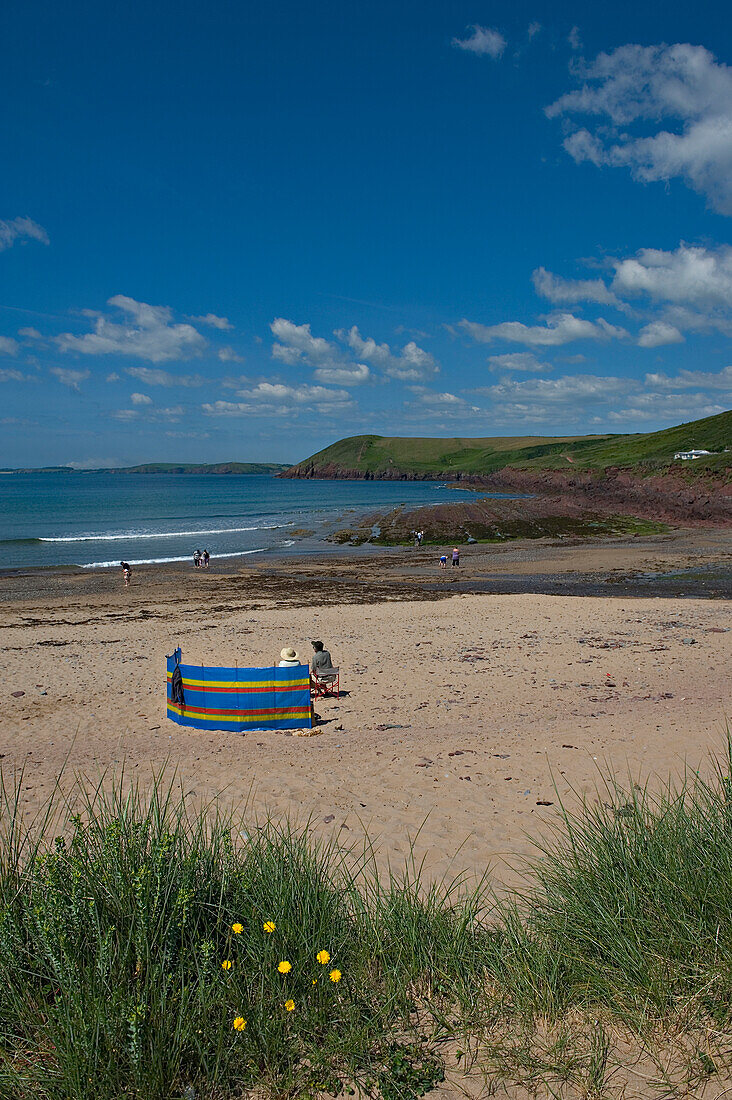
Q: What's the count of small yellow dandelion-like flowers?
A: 8